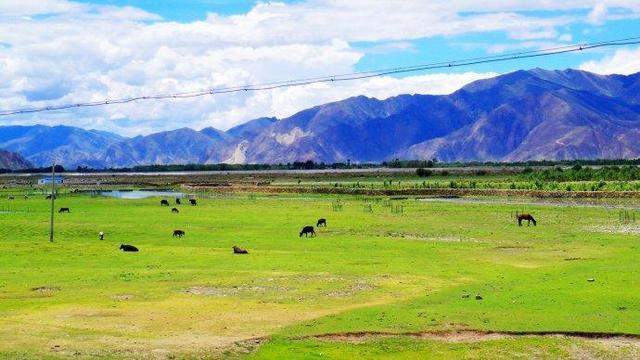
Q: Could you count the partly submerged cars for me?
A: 0